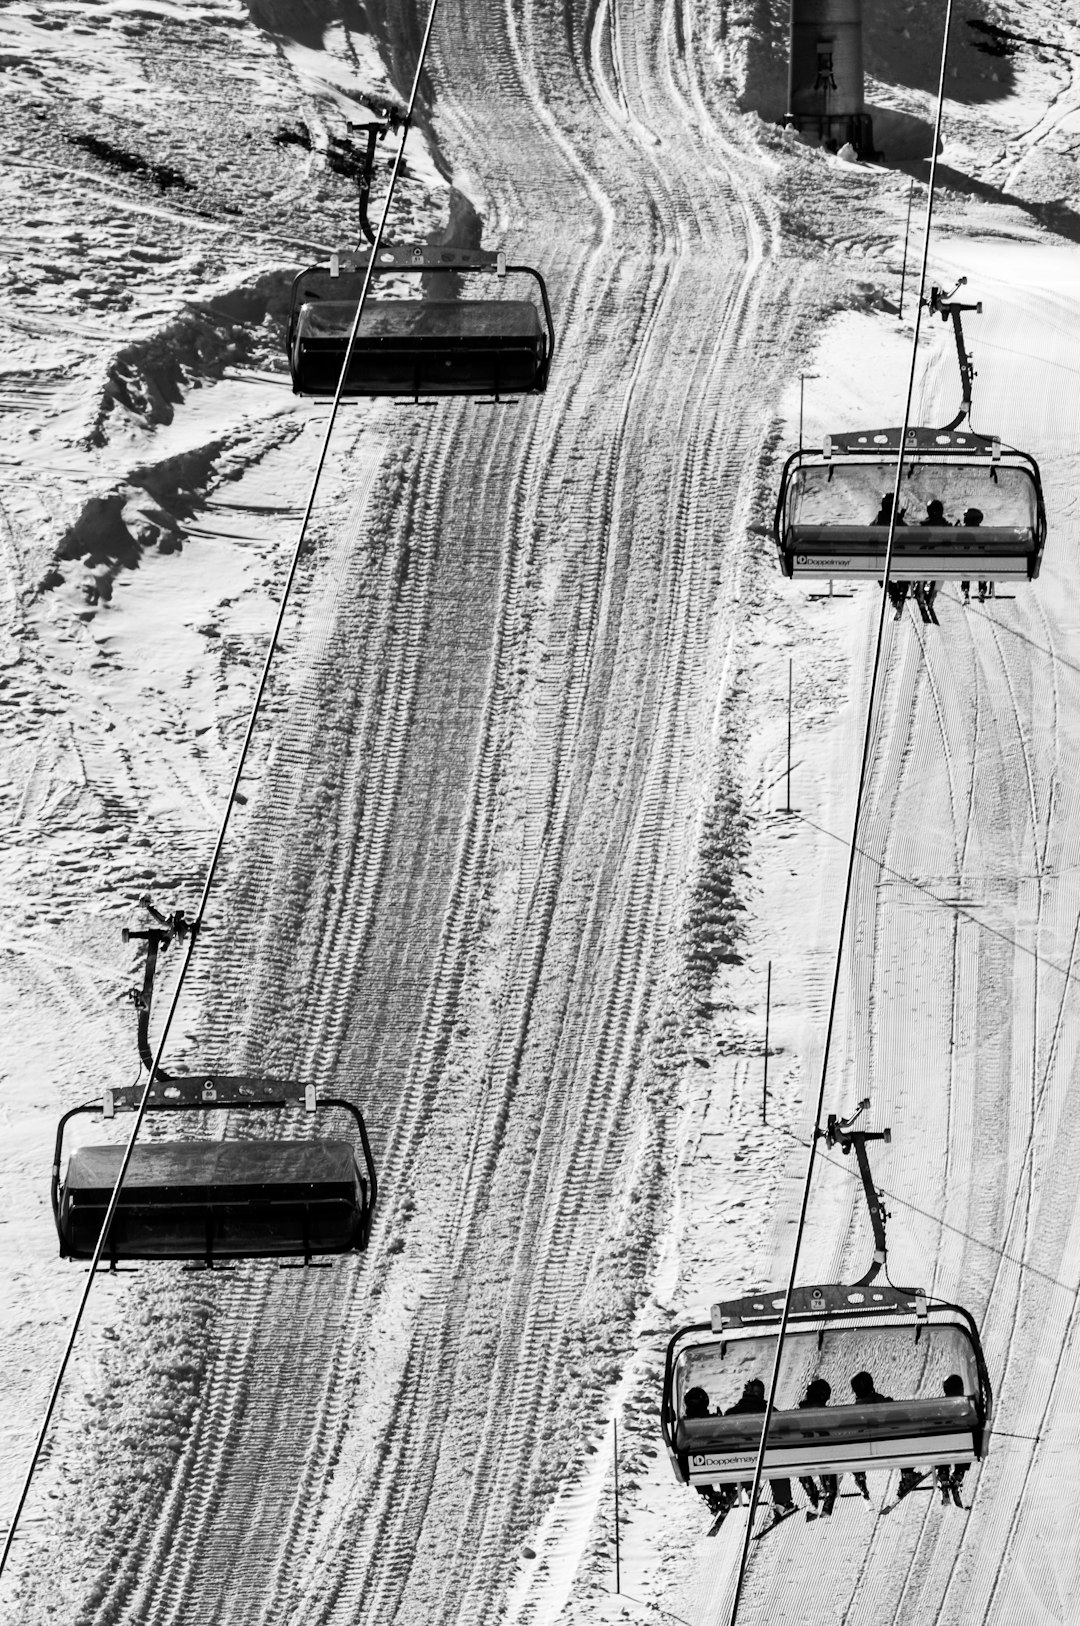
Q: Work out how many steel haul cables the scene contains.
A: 2